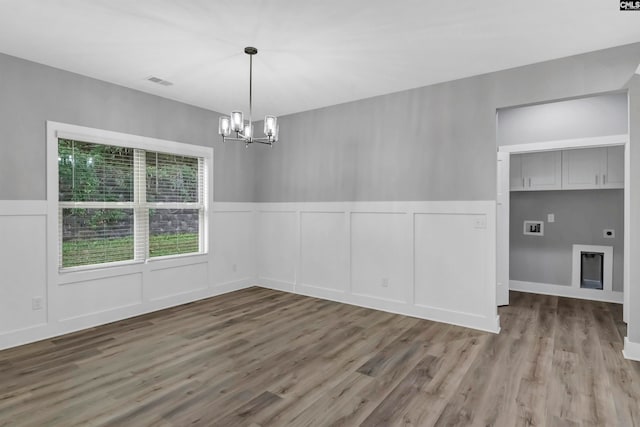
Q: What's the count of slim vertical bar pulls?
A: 4